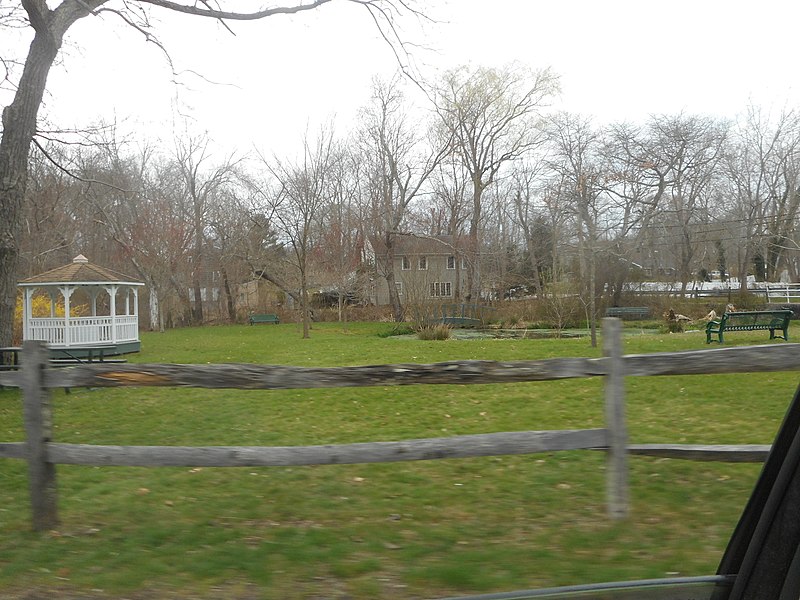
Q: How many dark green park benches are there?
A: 3